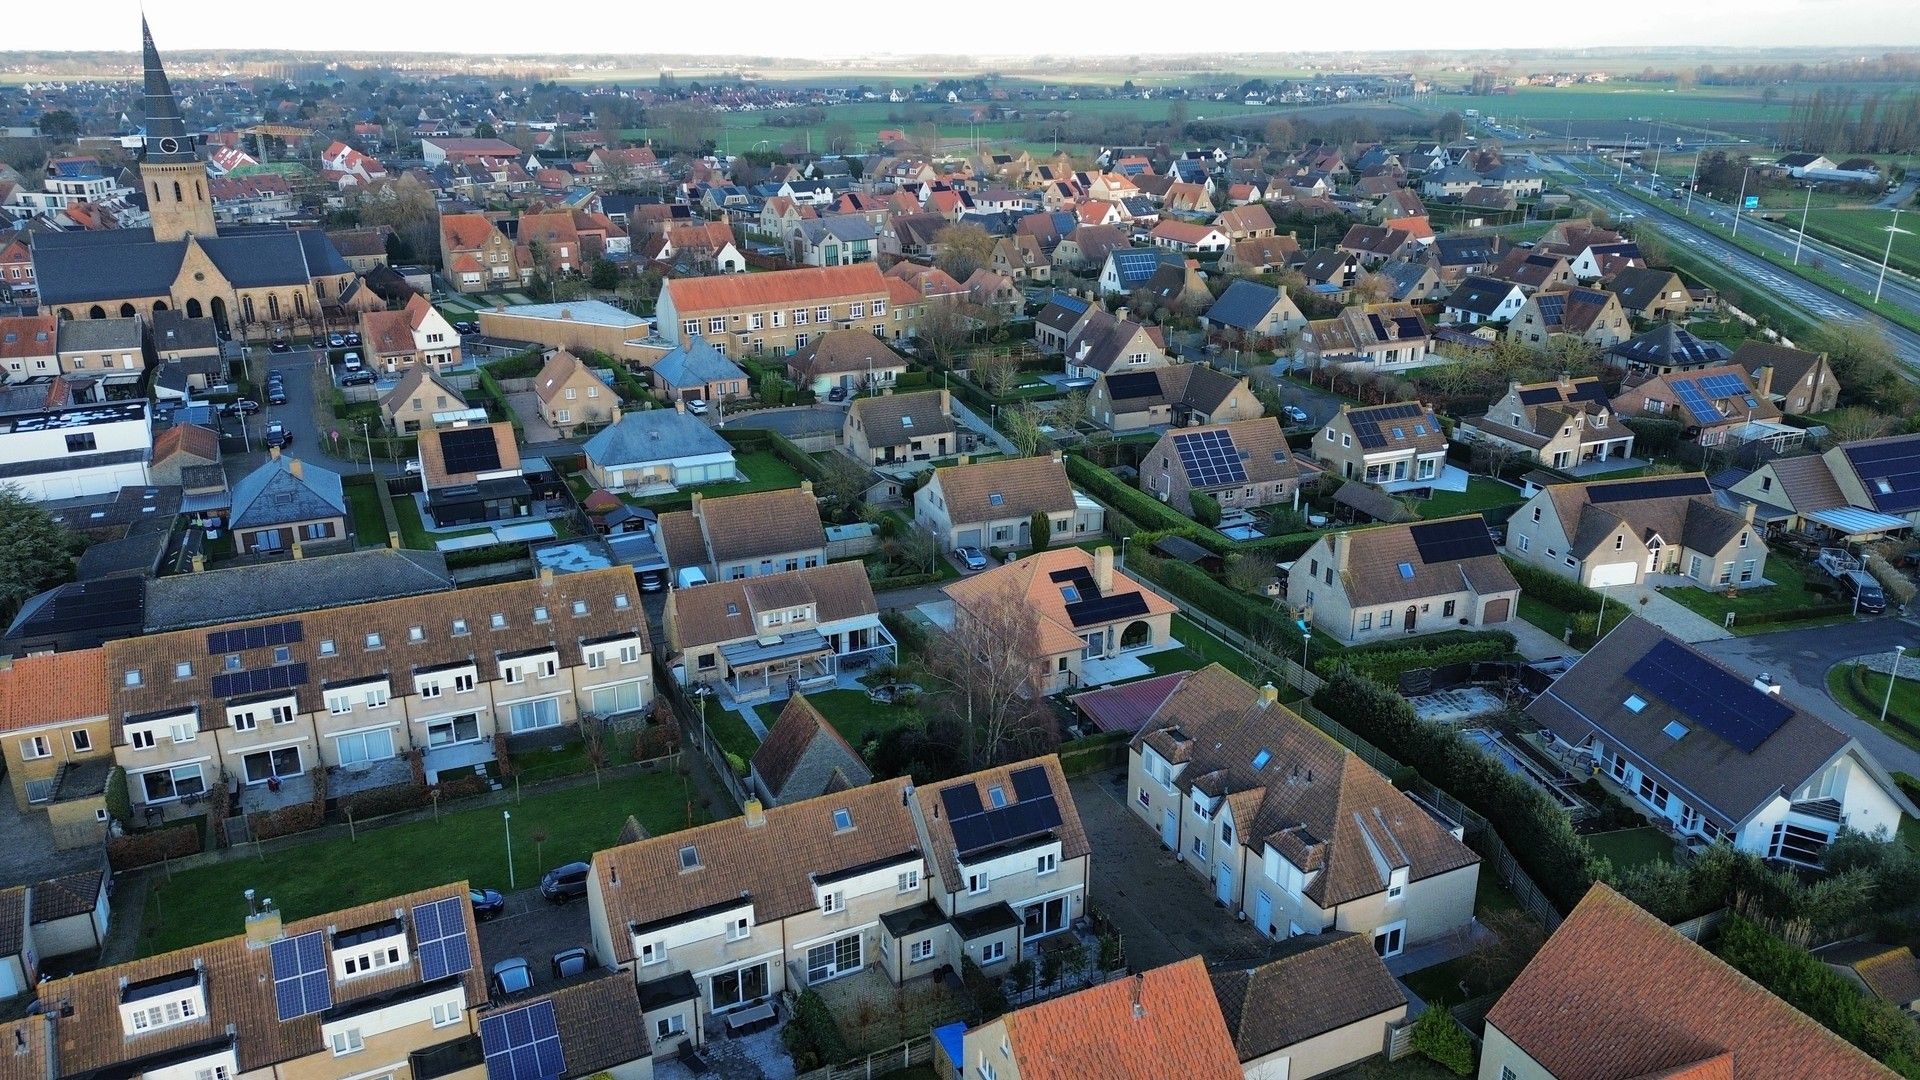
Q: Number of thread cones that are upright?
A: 0